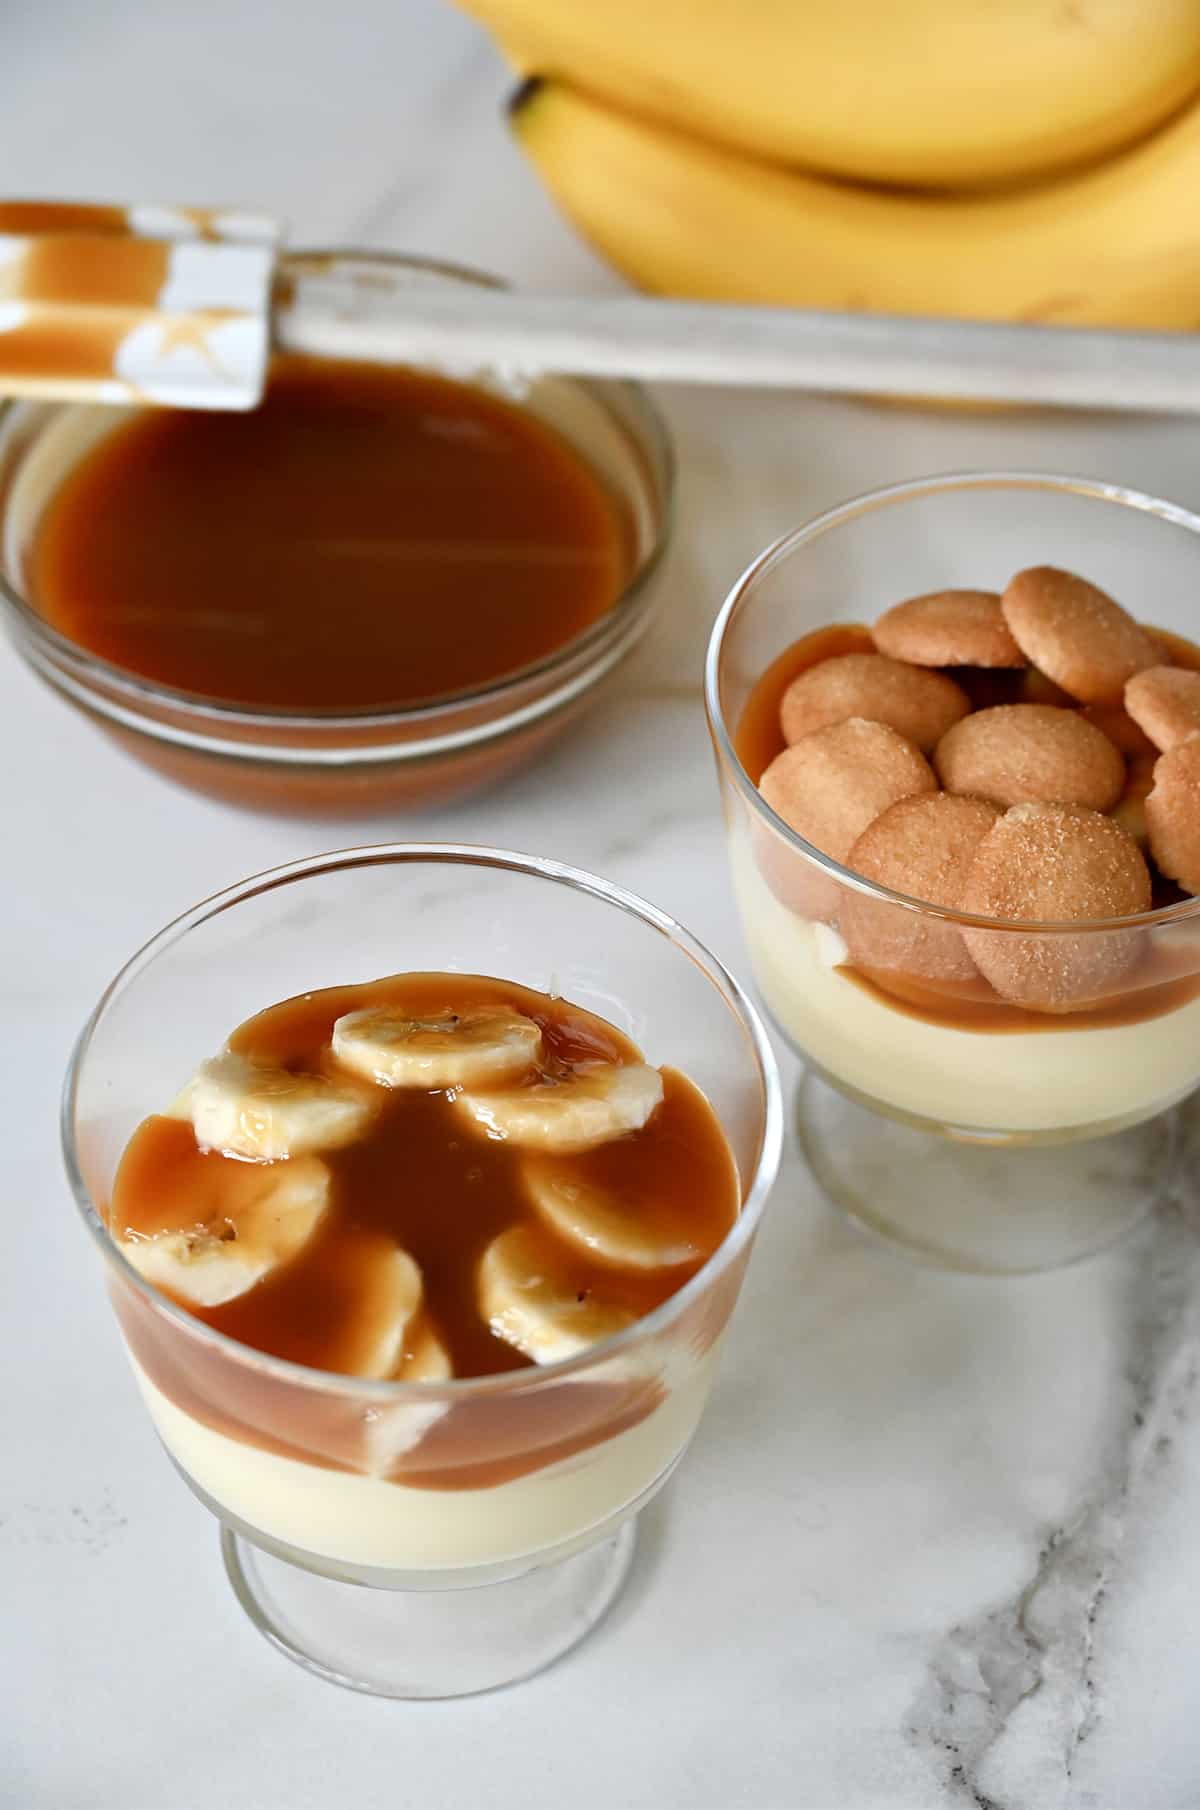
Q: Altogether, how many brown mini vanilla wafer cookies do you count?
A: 9